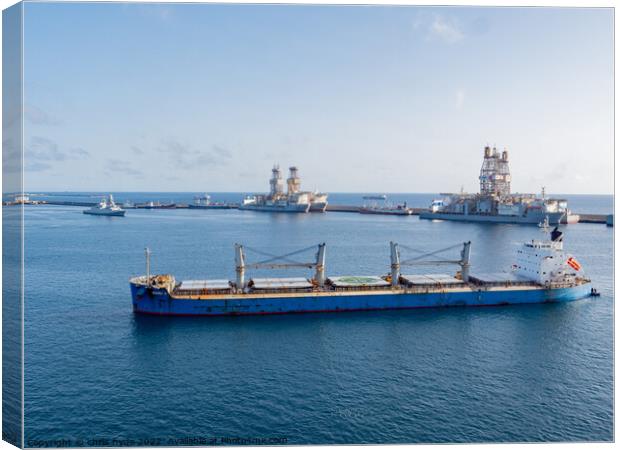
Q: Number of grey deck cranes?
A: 4